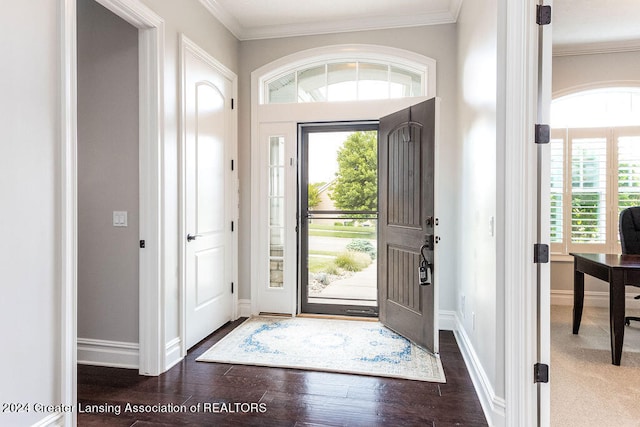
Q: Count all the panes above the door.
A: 5